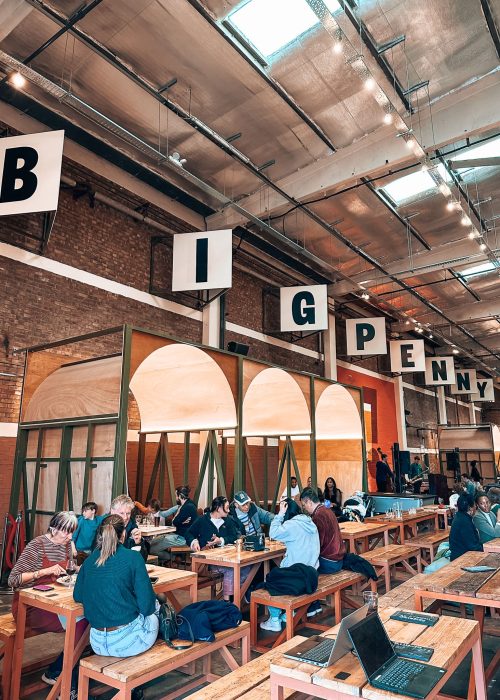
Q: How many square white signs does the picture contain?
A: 8